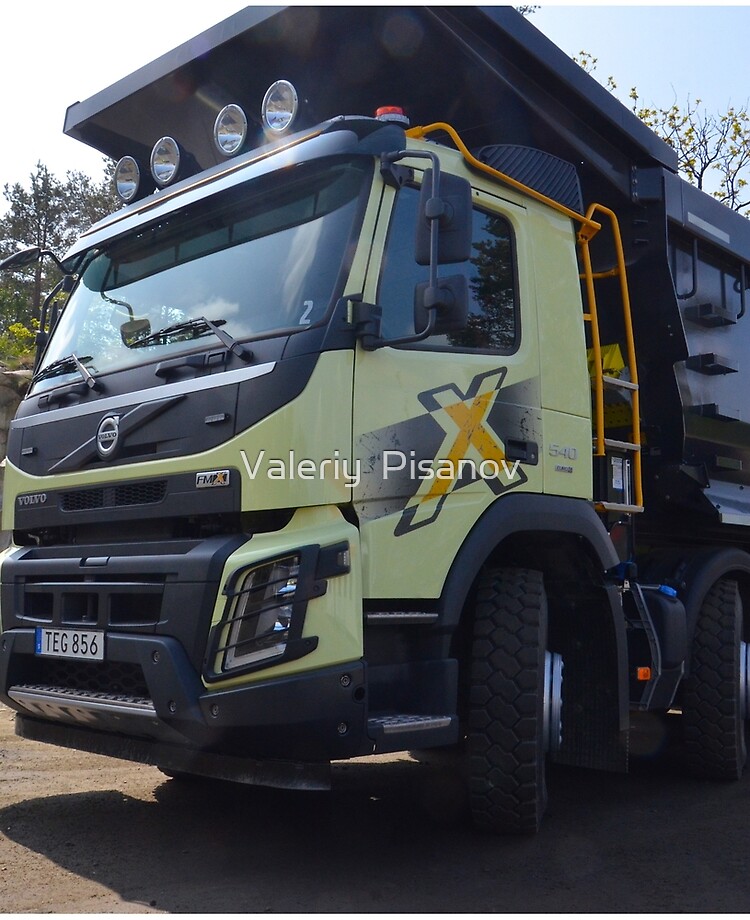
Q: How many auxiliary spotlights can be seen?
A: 4